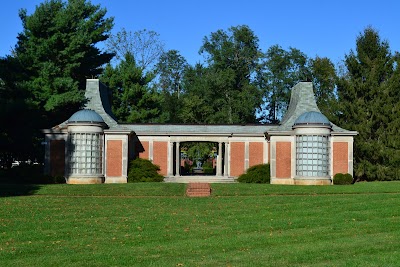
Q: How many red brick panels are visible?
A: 8